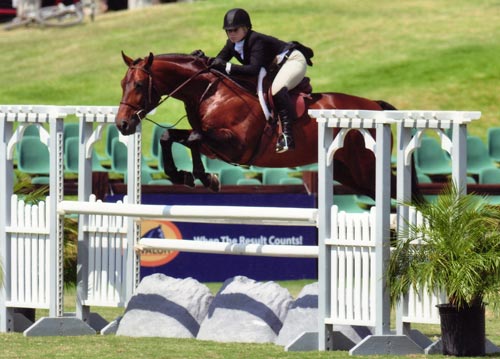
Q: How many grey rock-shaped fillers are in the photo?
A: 3